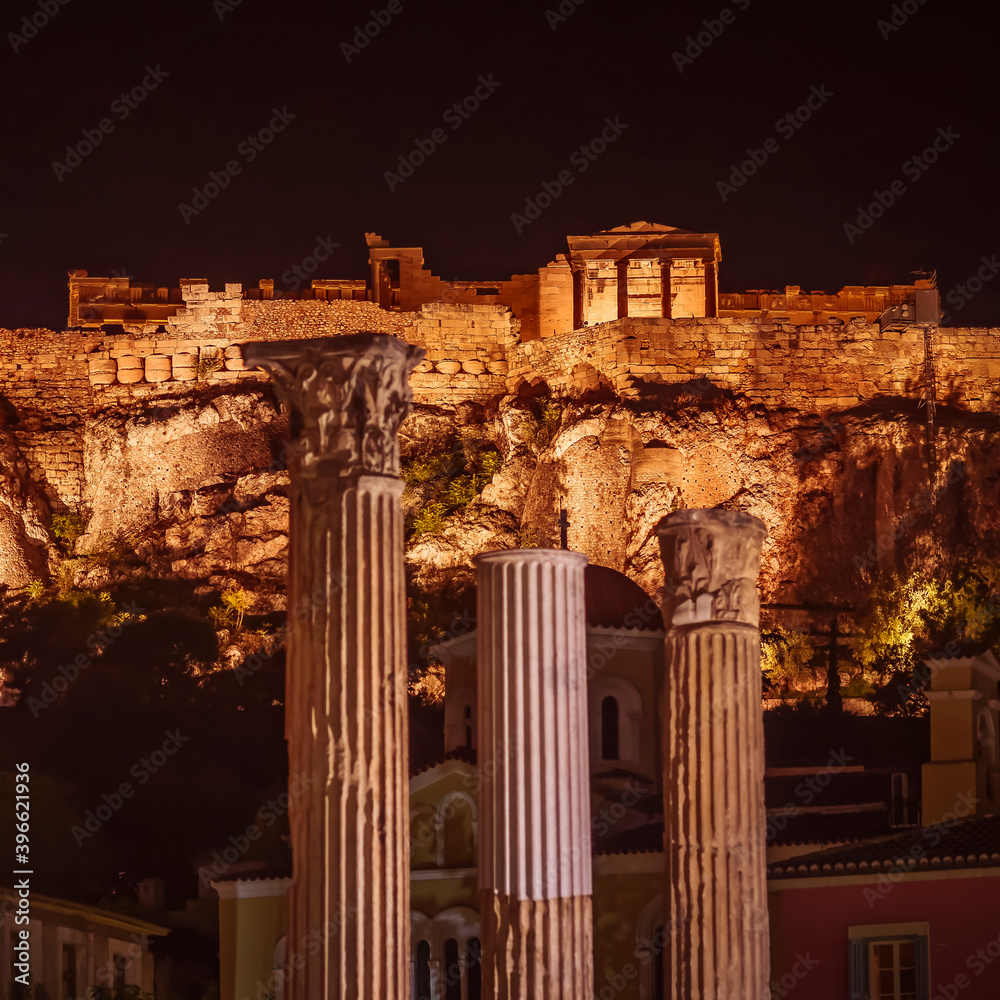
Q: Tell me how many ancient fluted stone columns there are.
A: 3